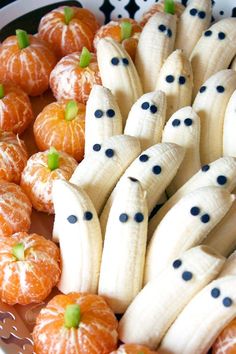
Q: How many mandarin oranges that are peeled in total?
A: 14